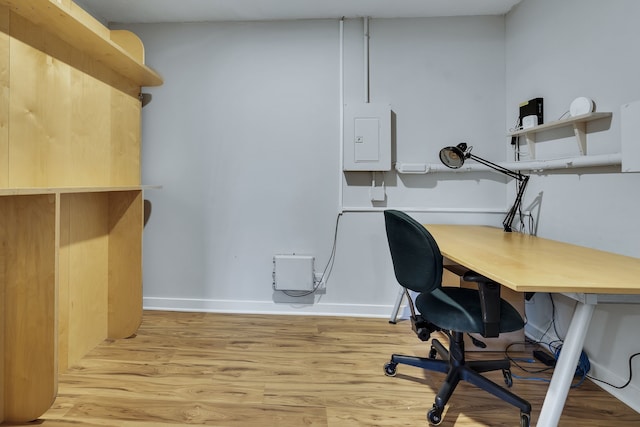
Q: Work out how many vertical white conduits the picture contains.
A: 2